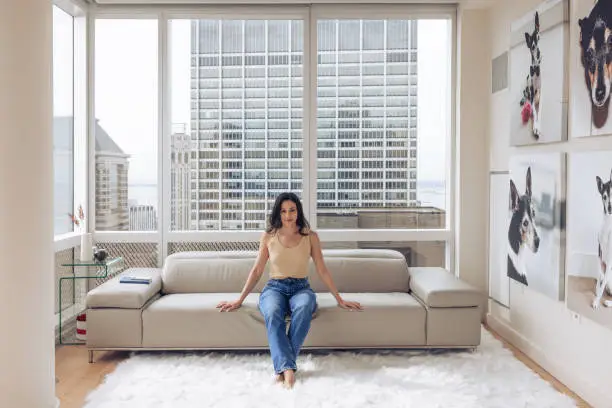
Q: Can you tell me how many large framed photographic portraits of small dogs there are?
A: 4